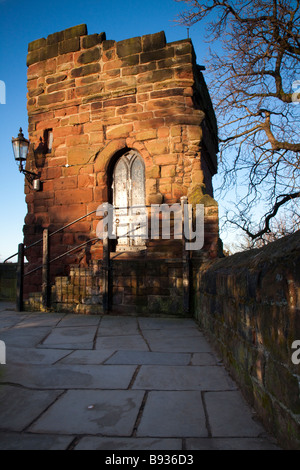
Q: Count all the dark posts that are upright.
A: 4